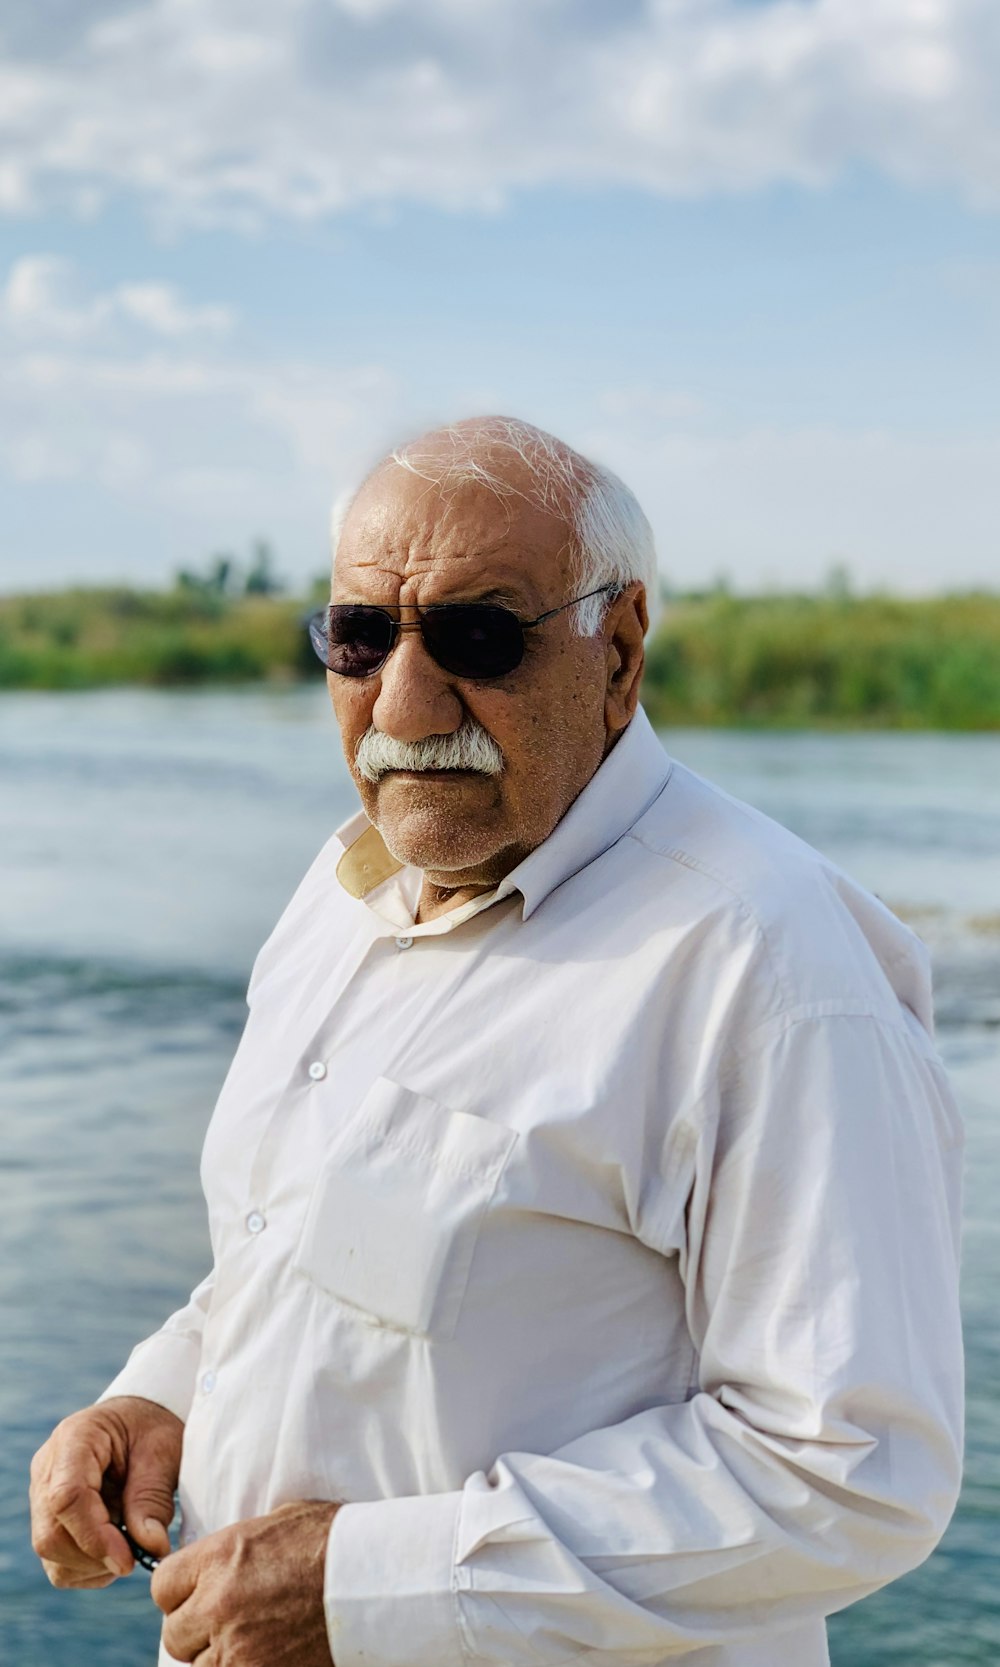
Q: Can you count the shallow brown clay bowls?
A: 0